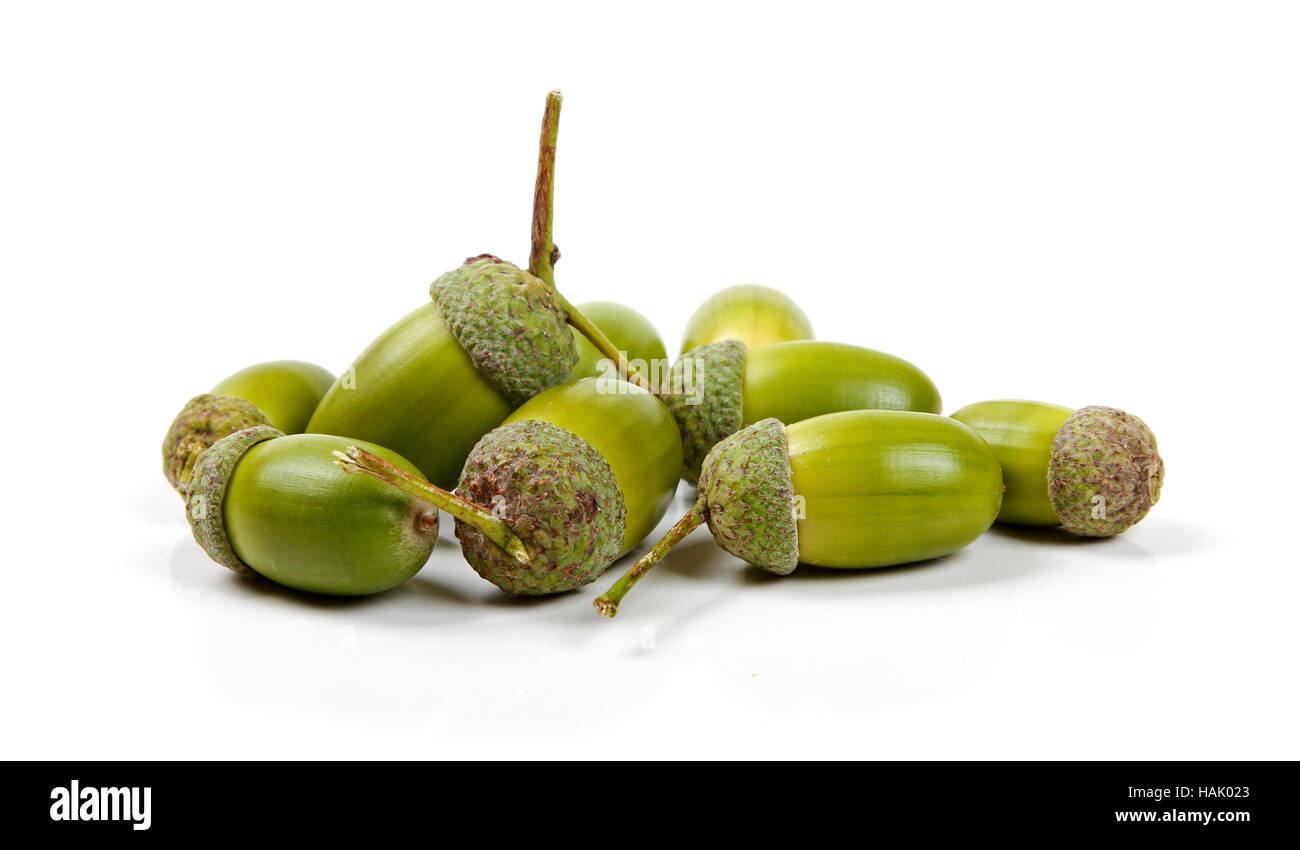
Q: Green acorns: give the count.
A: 9